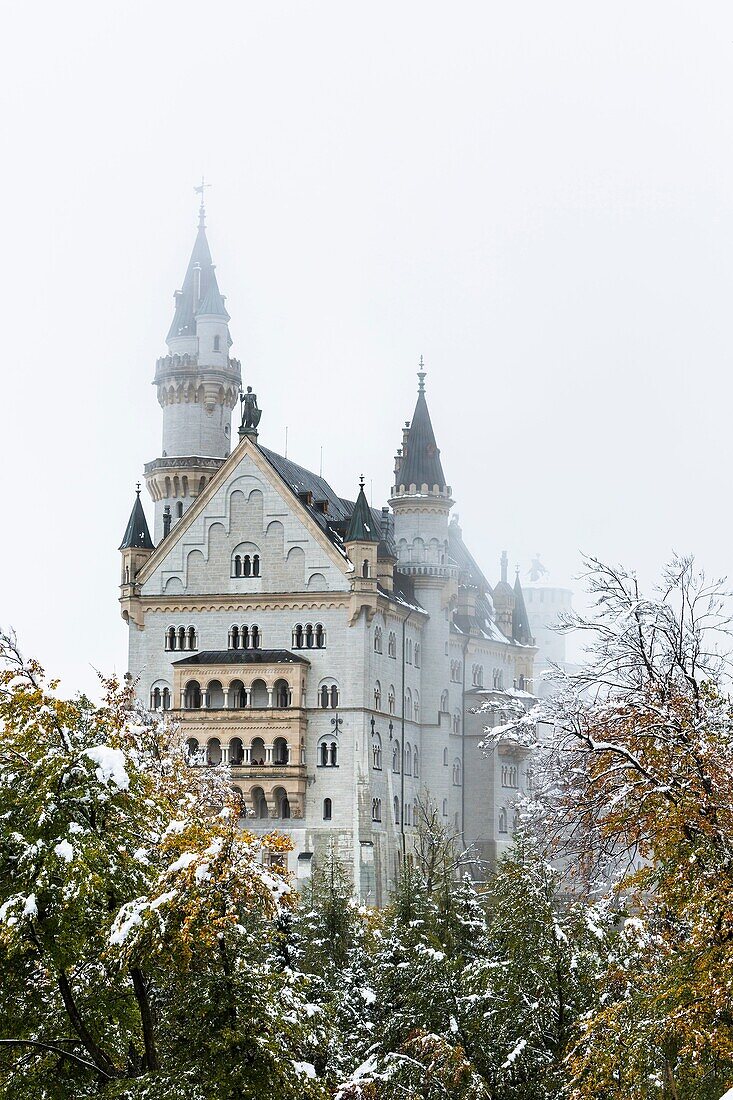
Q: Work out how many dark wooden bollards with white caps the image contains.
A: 0